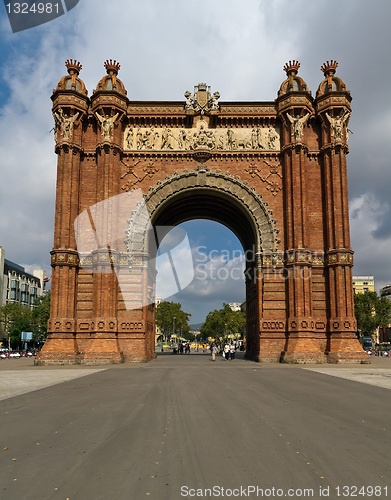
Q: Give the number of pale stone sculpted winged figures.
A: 4